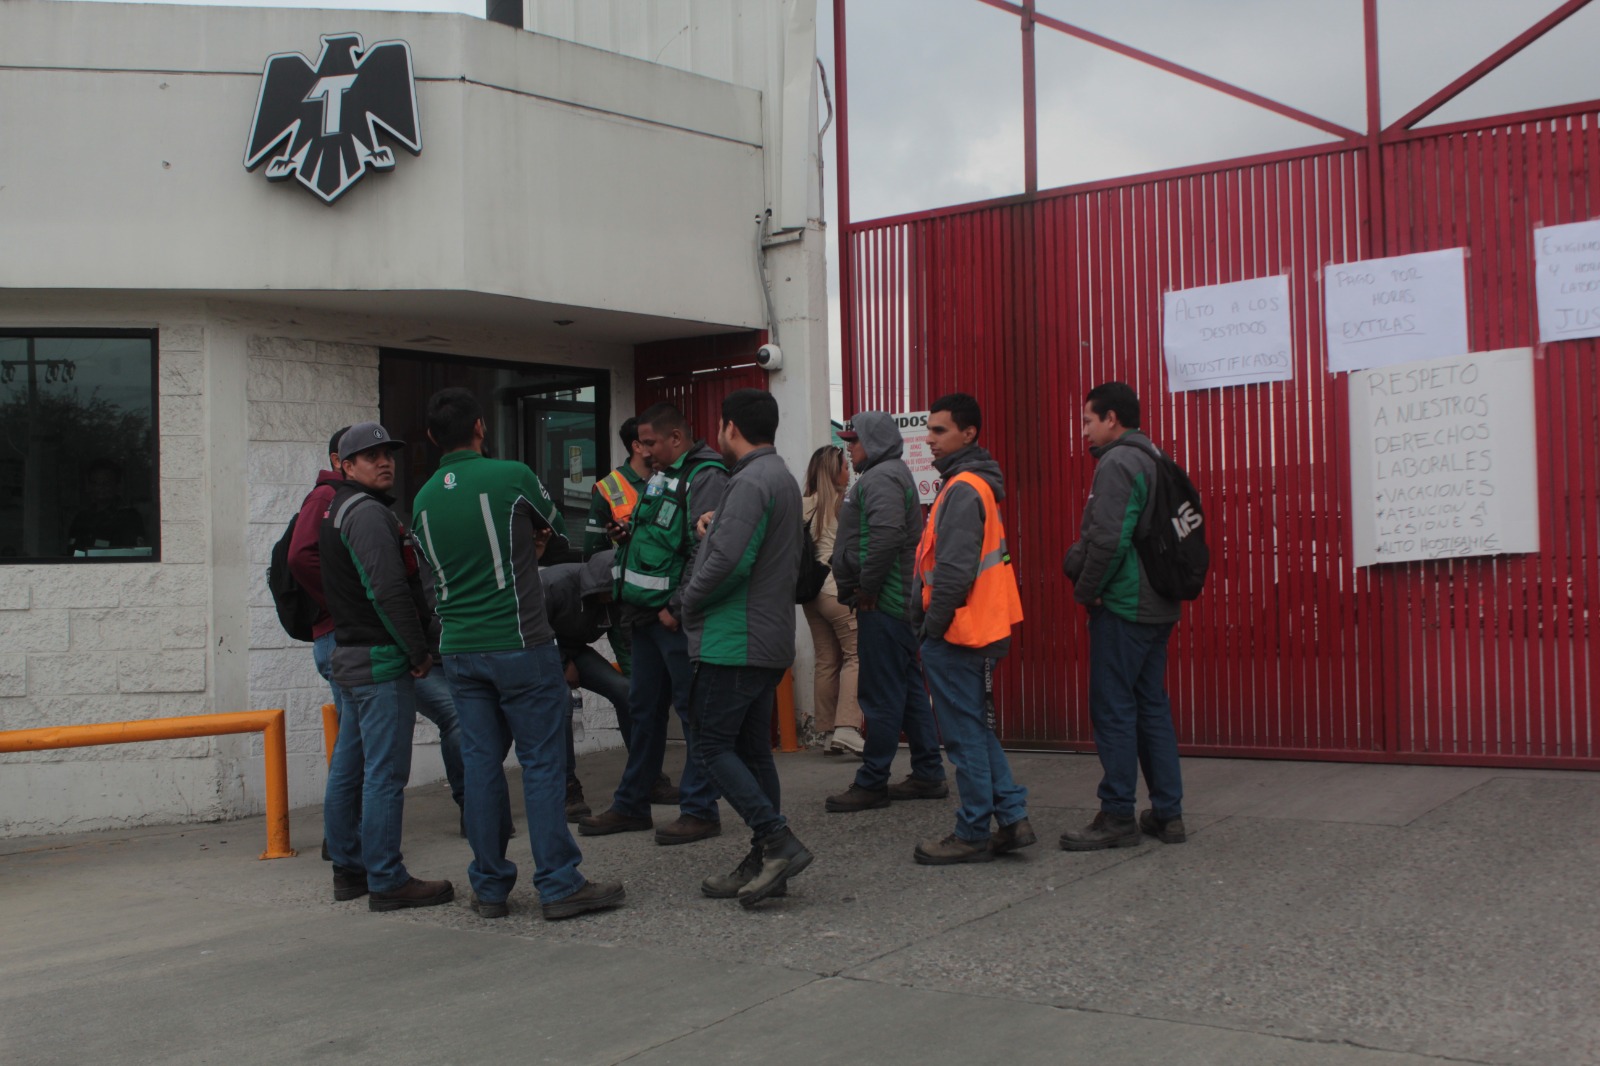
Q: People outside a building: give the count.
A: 12